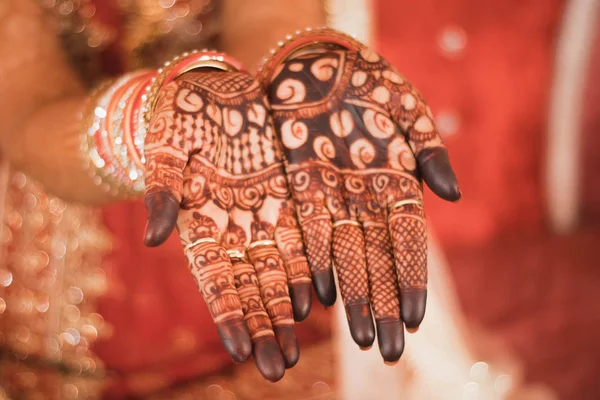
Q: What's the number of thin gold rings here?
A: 5